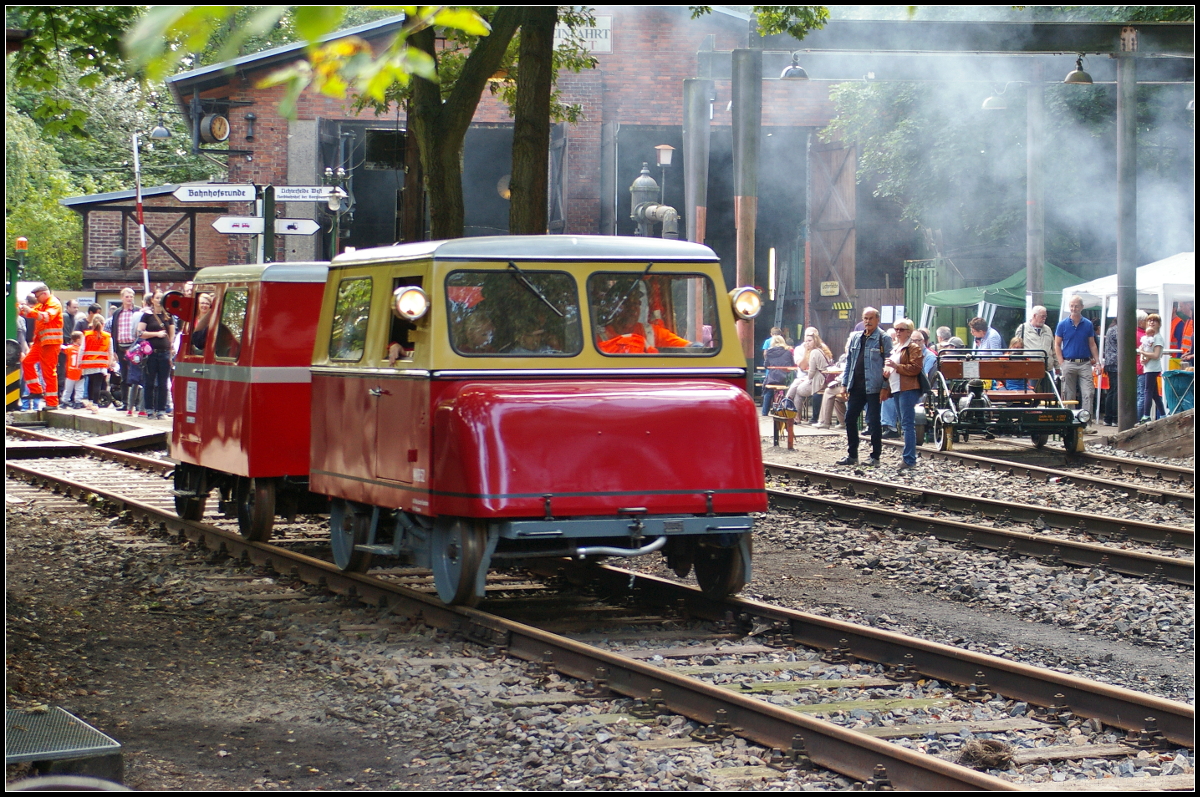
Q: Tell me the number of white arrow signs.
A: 4